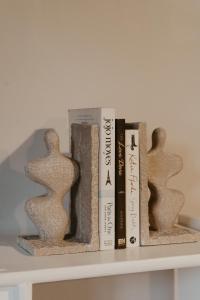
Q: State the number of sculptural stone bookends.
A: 2